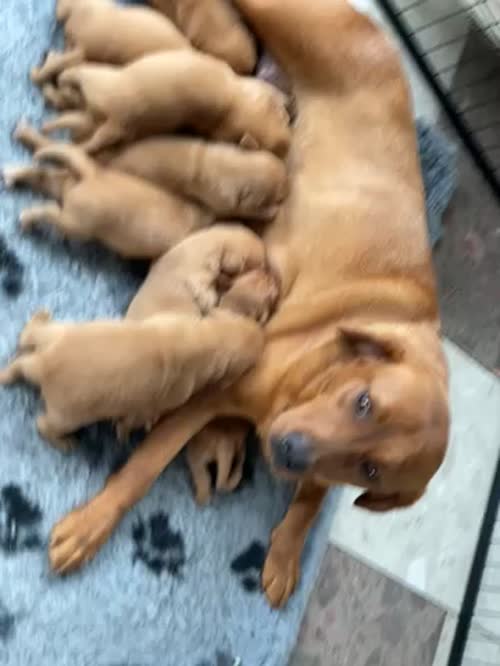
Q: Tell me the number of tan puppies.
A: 8